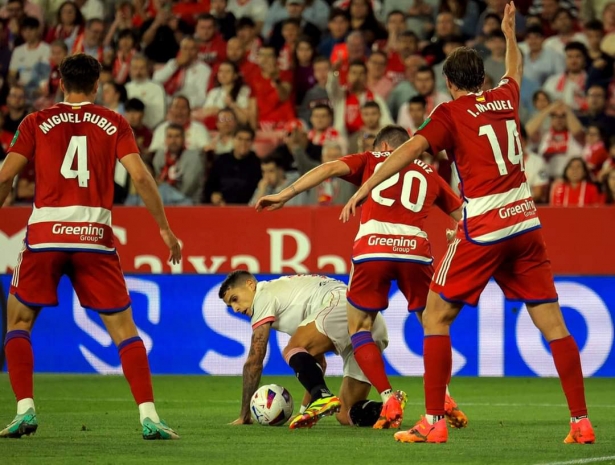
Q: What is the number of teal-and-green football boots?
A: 2